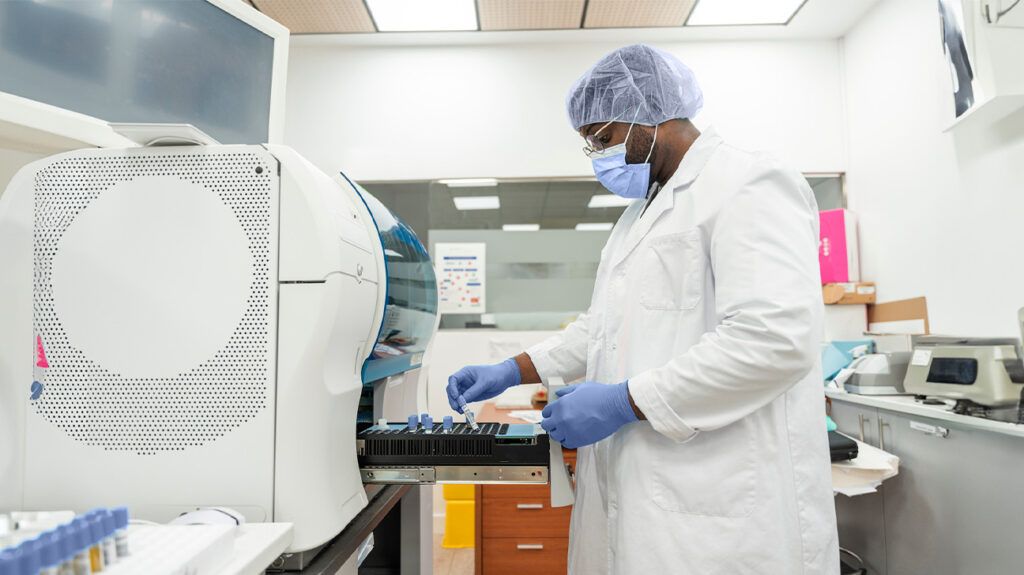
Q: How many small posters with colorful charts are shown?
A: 1